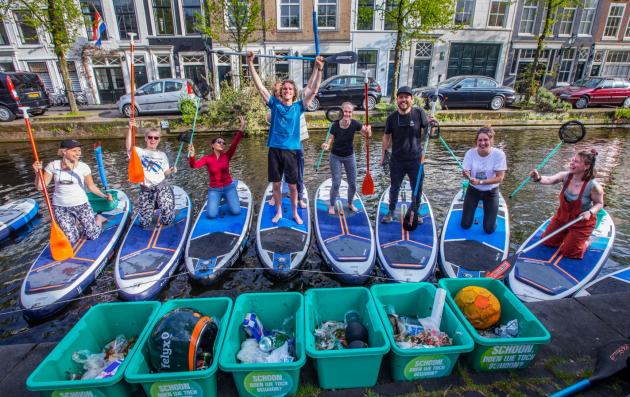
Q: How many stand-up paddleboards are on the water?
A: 10